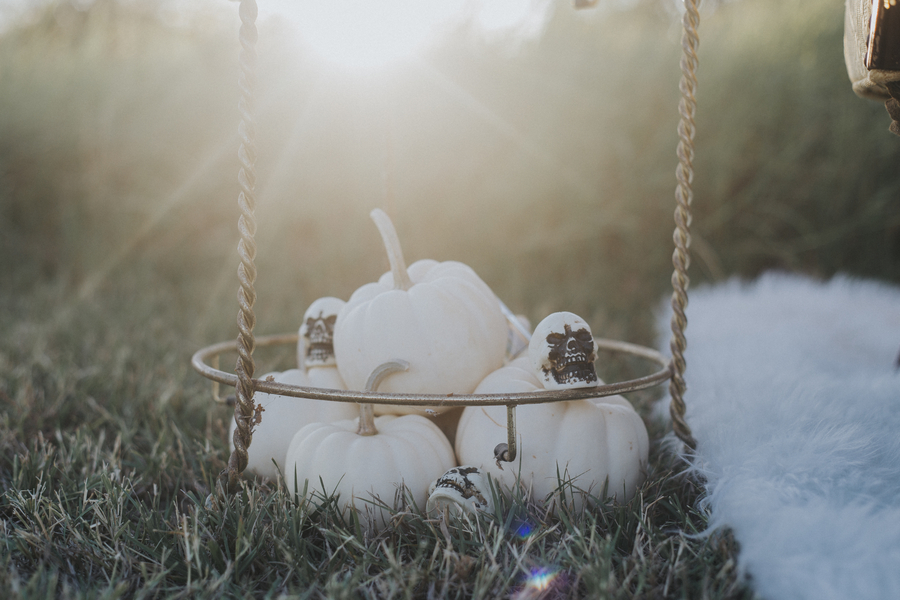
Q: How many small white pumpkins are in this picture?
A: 4